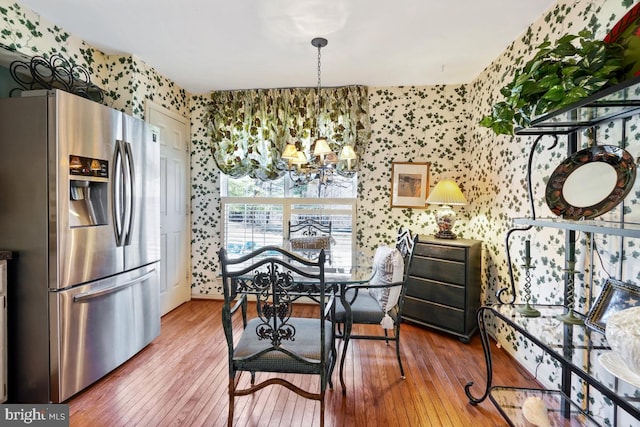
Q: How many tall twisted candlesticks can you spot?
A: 2